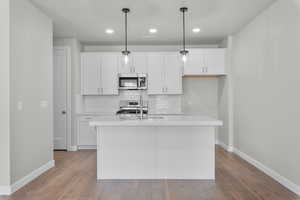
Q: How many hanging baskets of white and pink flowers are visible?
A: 0